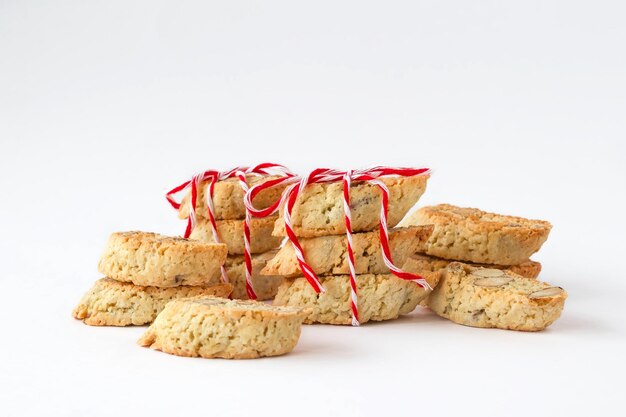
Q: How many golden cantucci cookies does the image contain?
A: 12